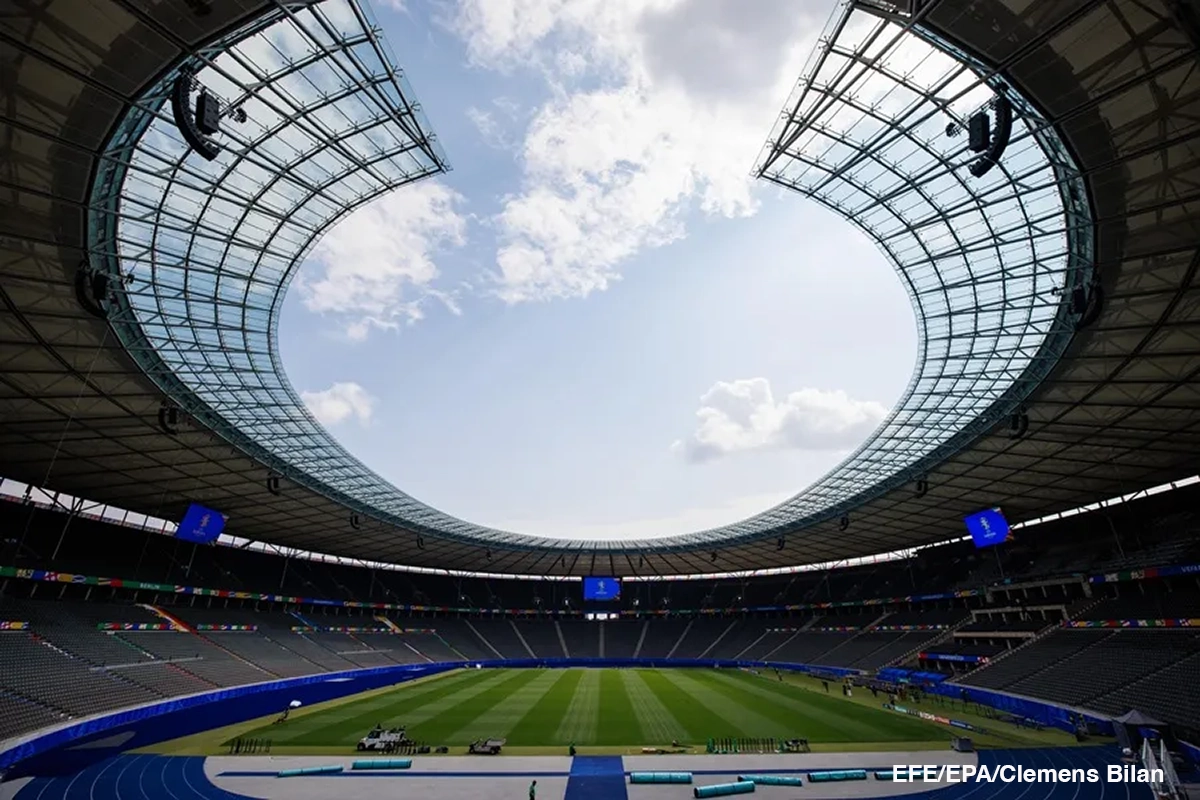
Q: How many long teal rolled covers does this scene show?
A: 7